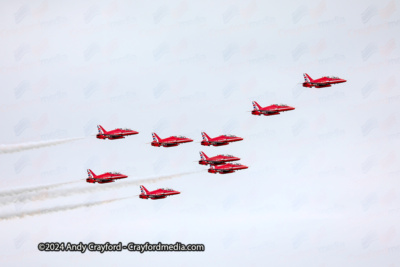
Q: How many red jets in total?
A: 9